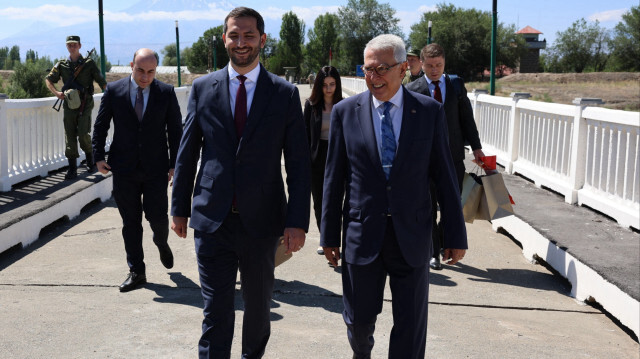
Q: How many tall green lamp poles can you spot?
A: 5